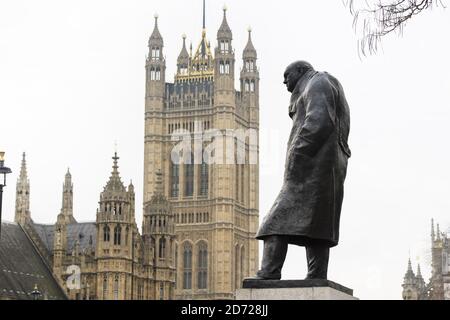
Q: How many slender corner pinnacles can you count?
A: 4